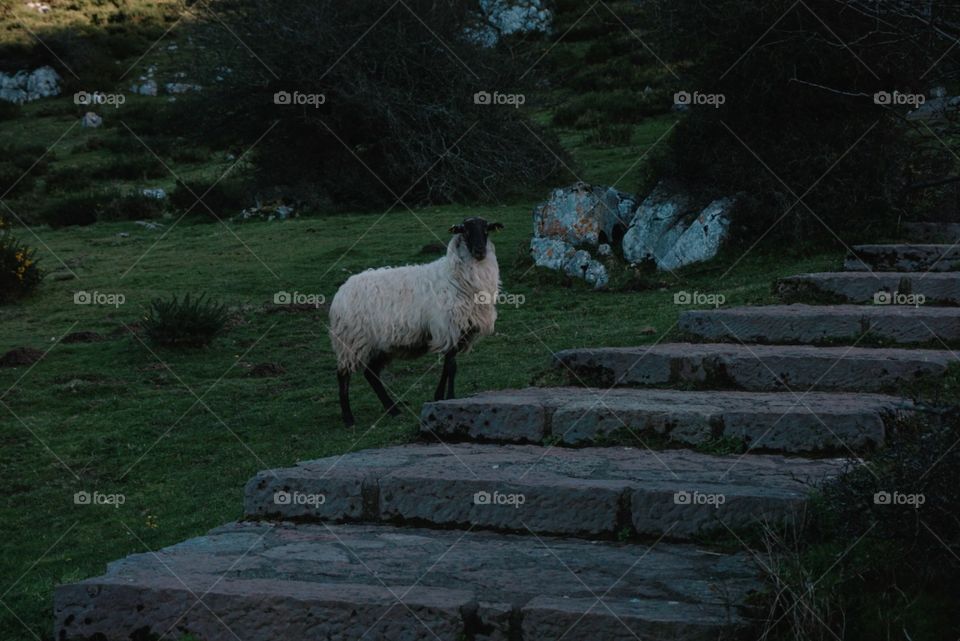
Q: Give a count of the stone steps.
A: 8